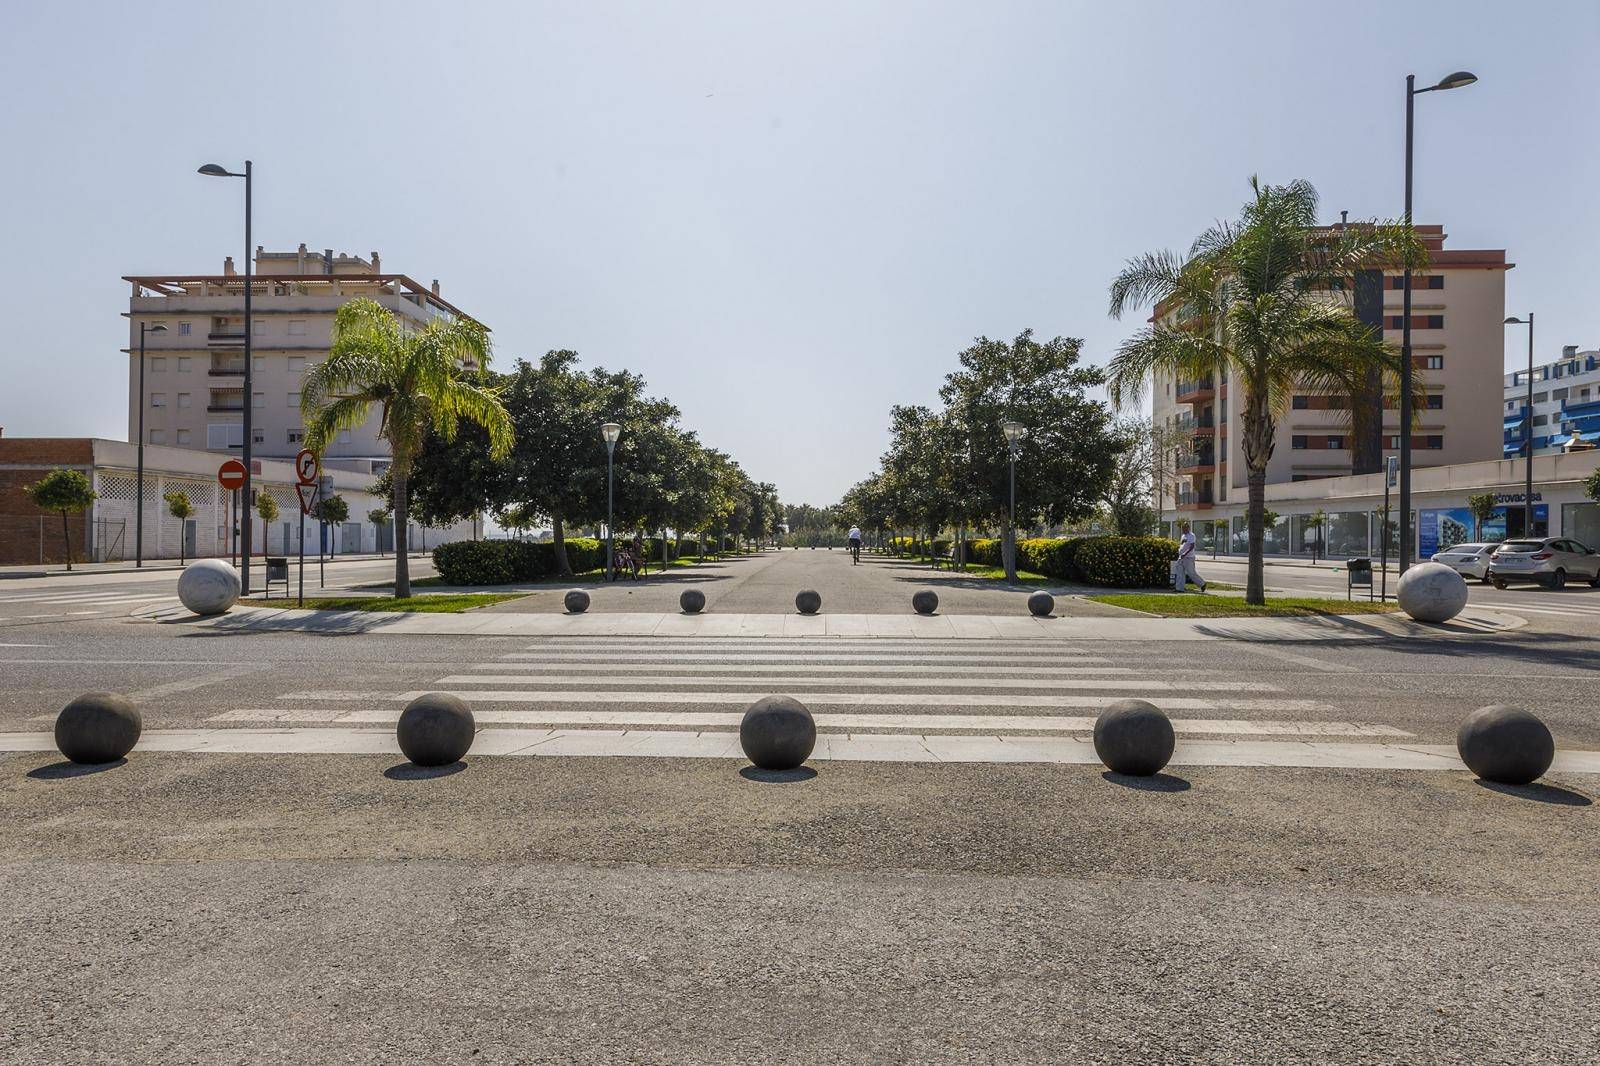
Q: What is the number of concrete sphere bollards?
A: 12